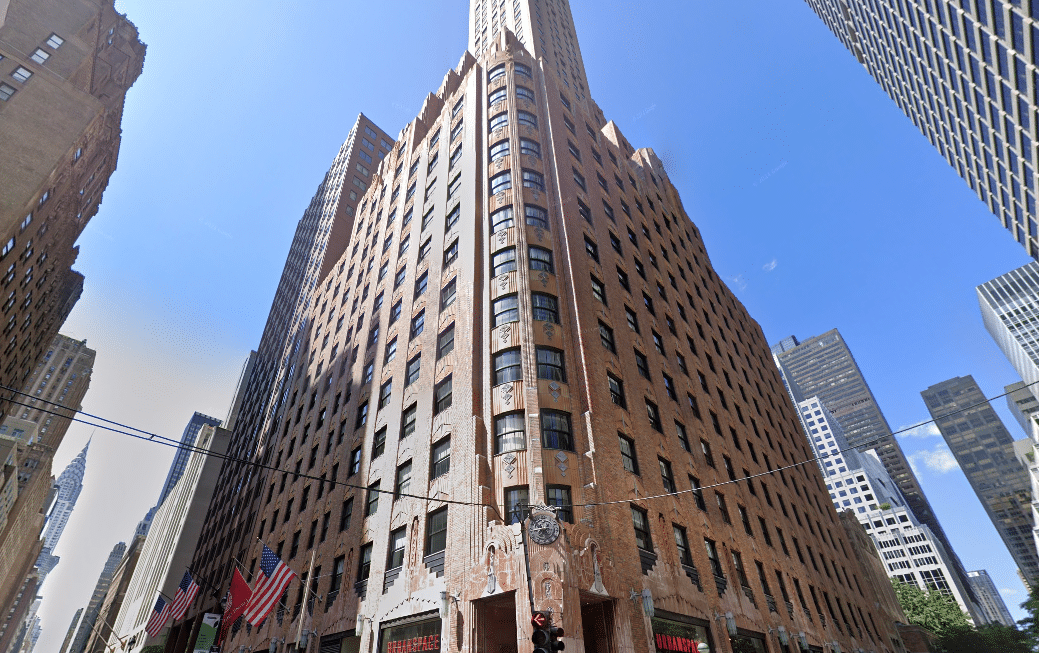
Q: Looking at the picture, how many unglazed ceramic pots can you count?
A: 0